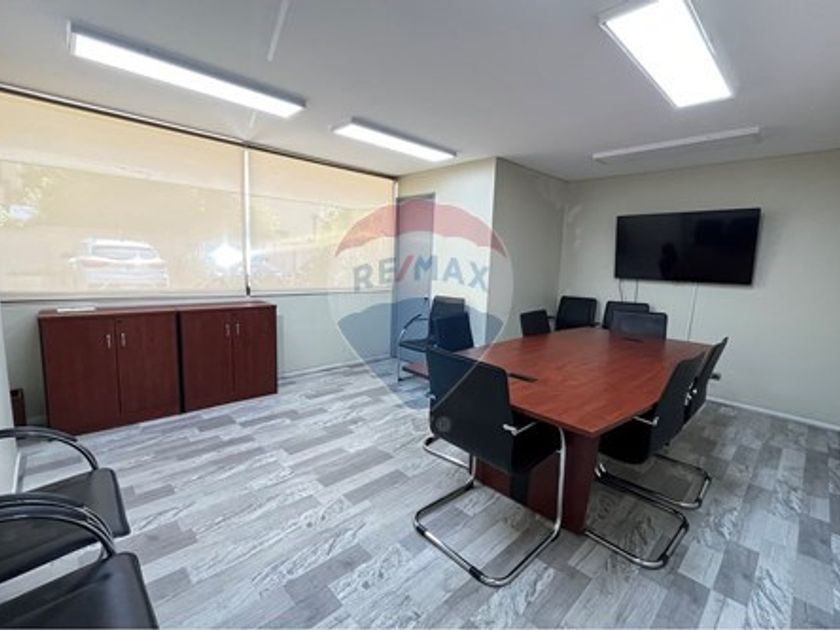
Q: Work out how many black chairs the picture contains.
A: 11